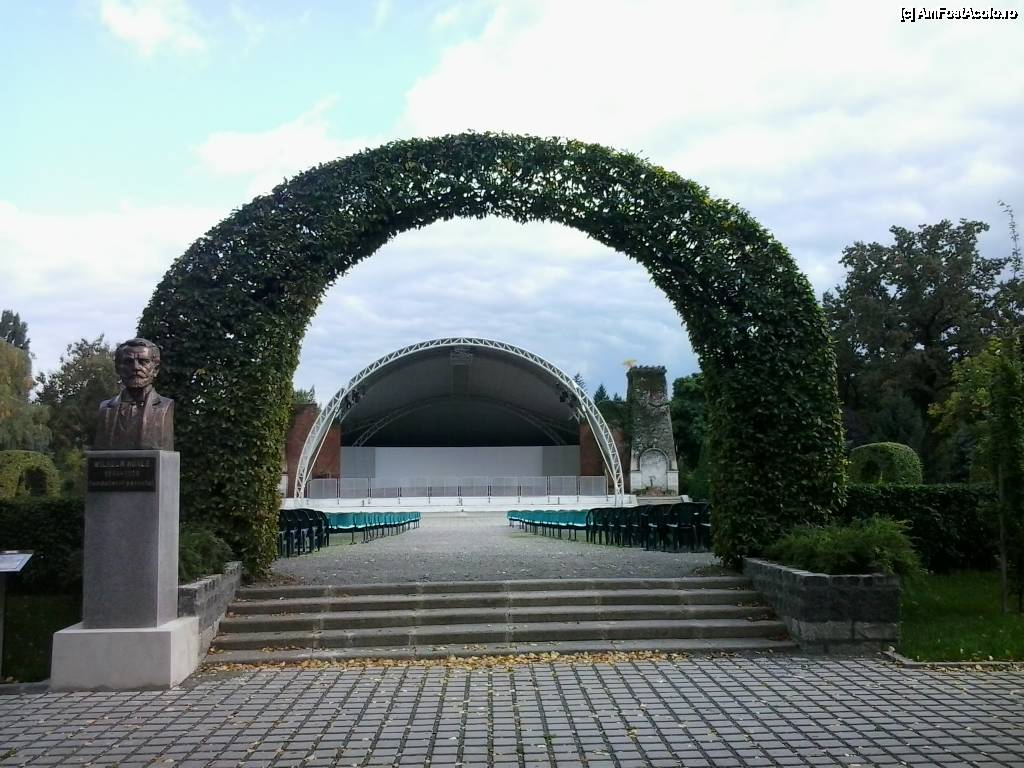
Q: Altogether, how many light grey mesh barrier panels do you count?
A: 10